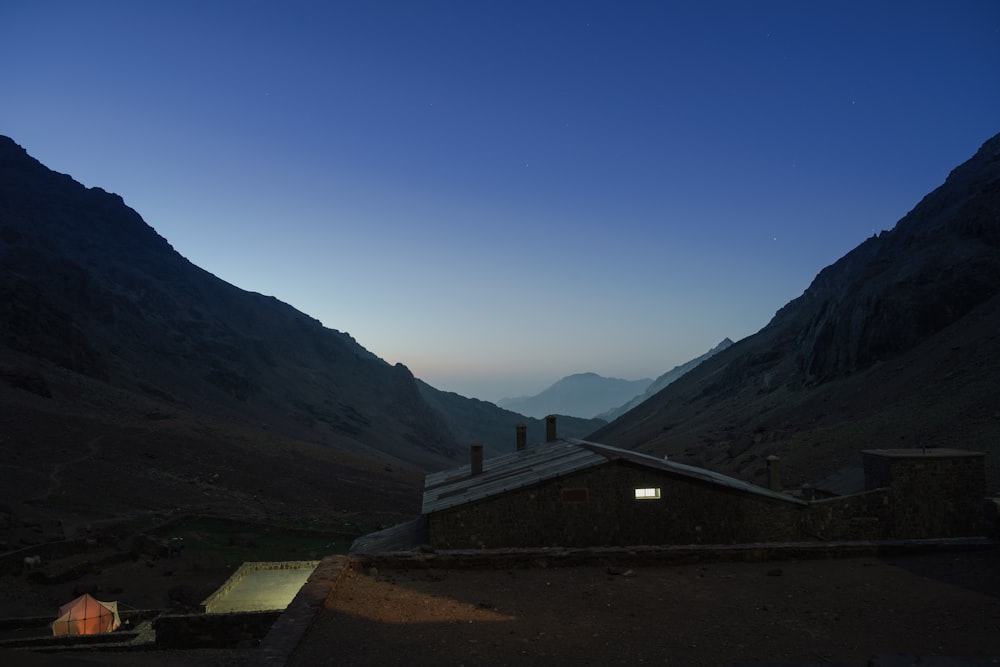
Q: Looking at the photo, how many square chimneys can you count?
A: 4